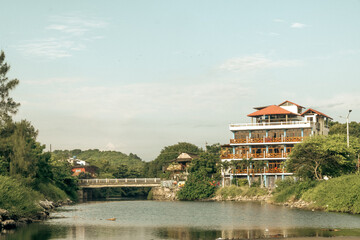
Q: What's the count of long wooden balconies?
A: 3